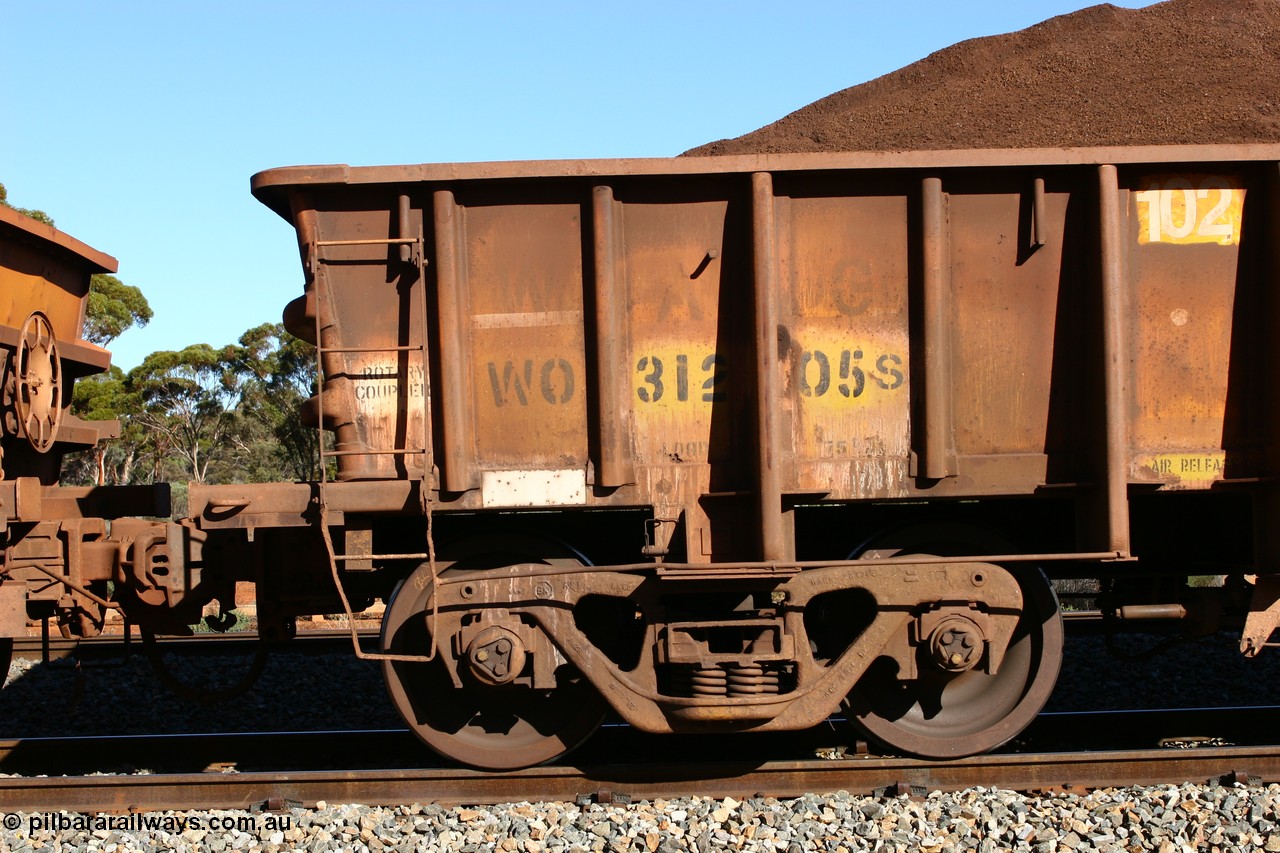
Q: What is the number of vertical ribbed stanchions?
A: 5